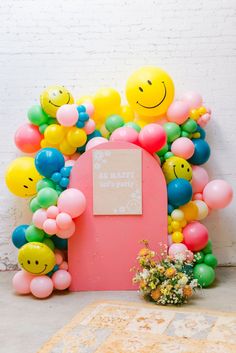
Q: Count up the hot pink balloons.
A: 3